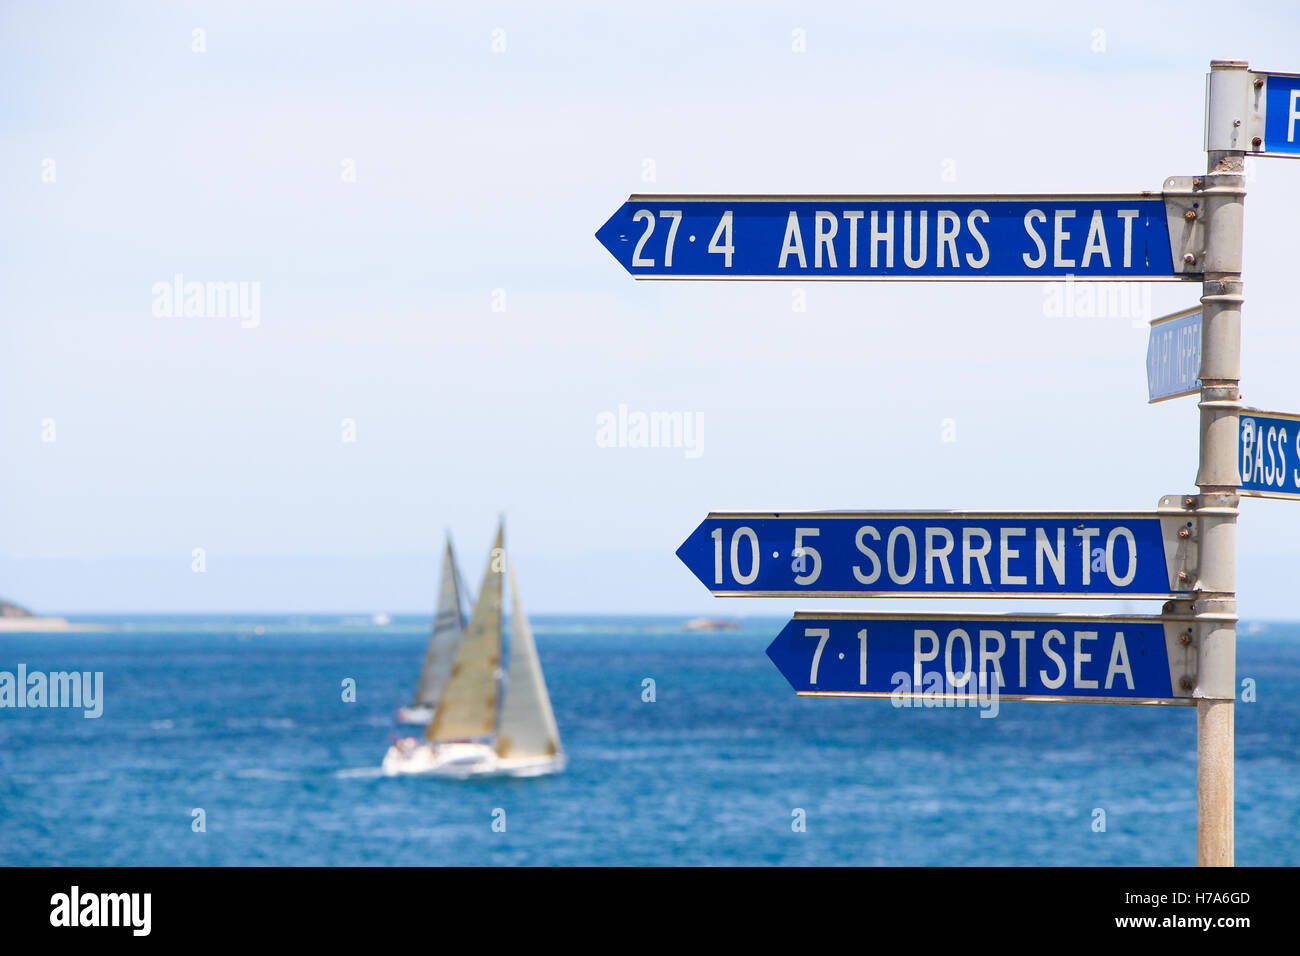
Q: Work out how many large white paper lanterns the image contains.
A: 0